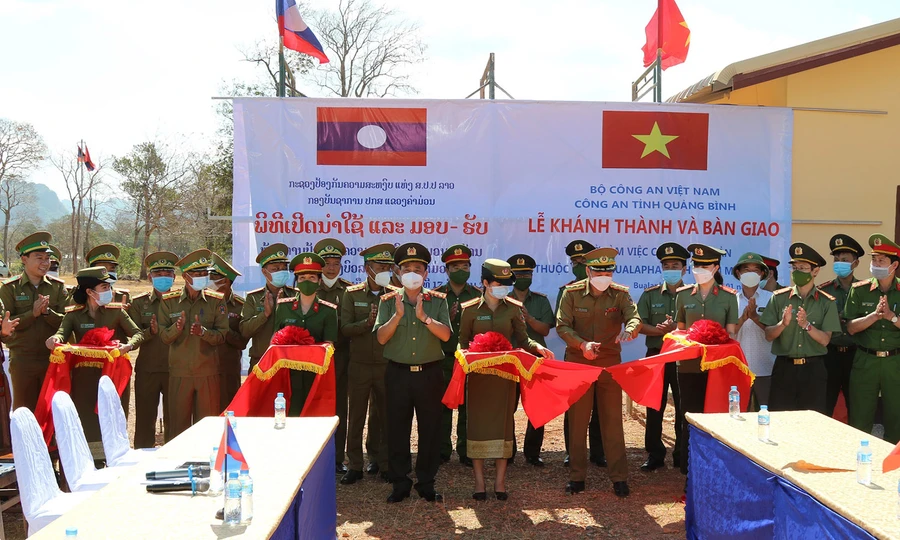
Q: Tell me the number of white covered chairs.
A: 3